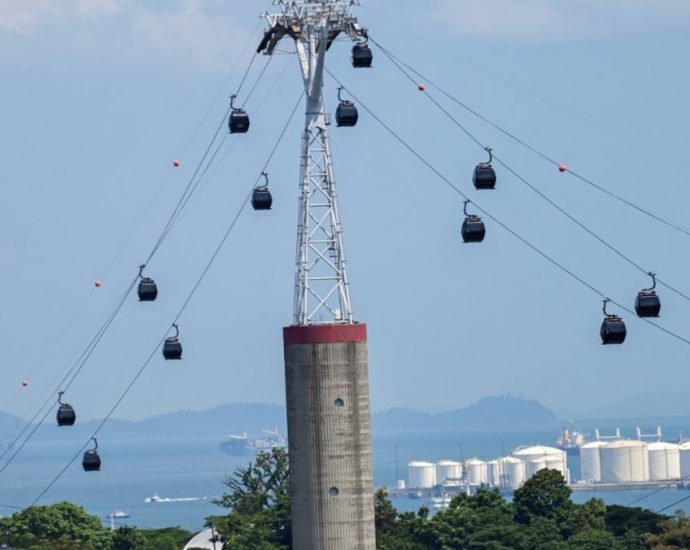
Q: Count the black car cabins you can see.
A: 12